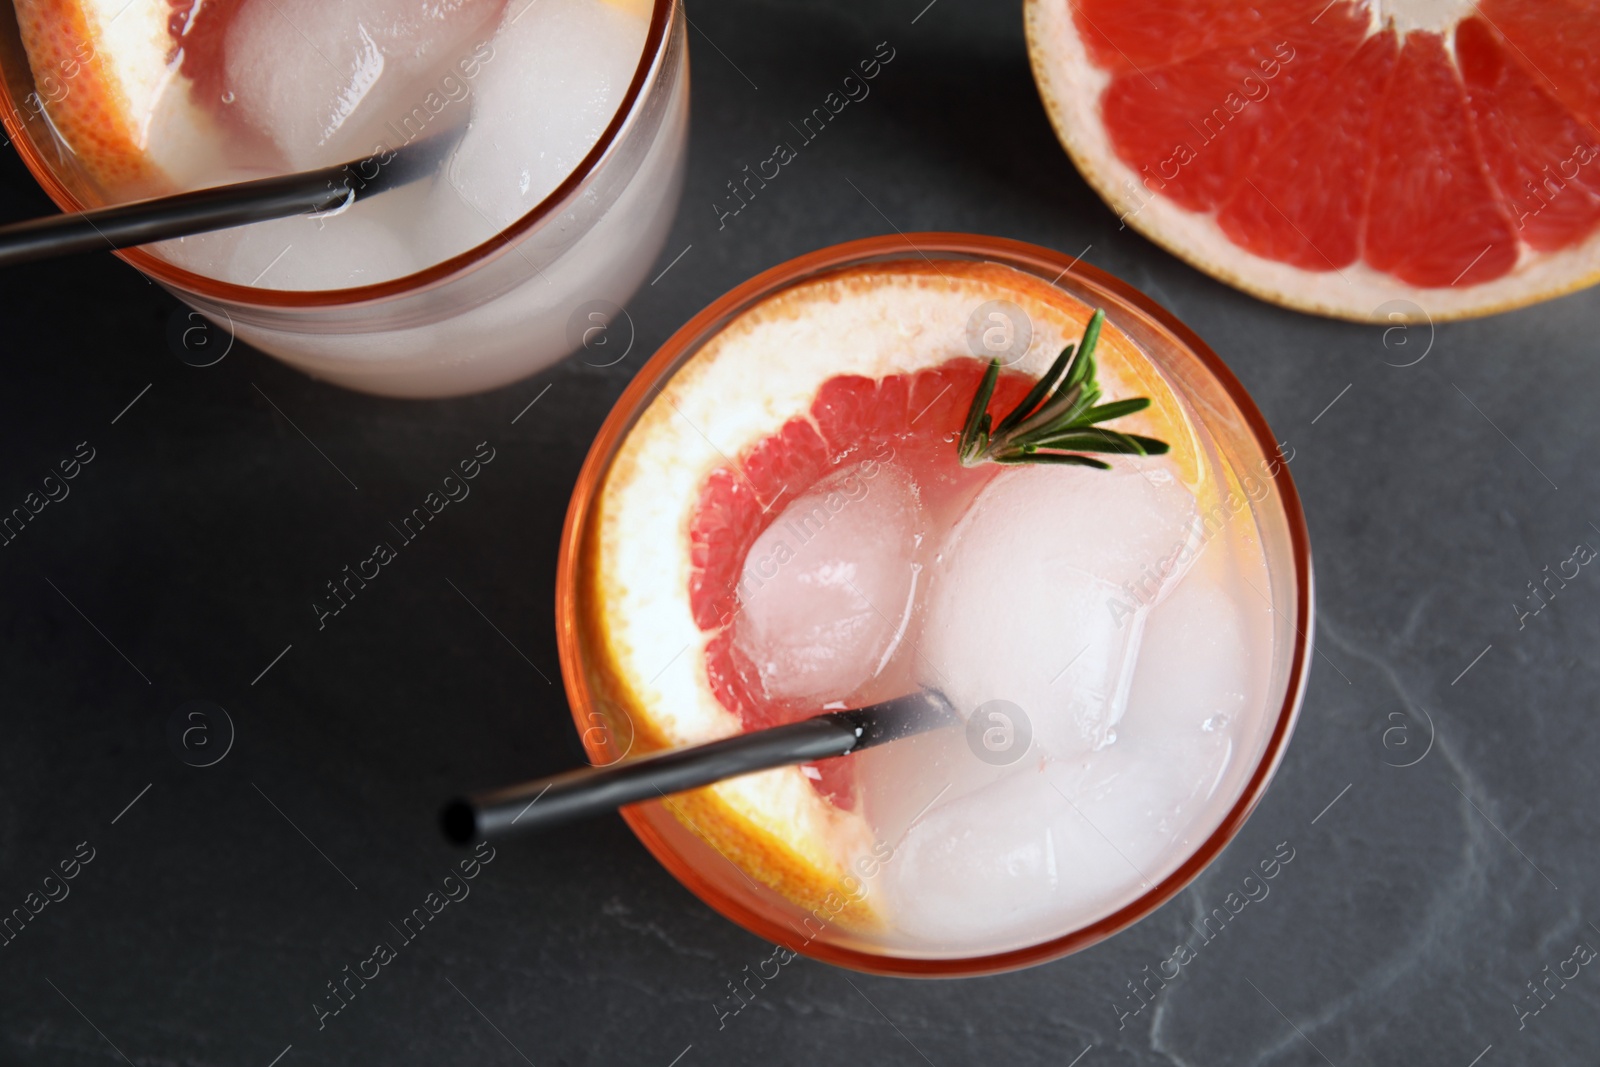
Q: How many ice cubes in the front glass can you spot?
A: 4